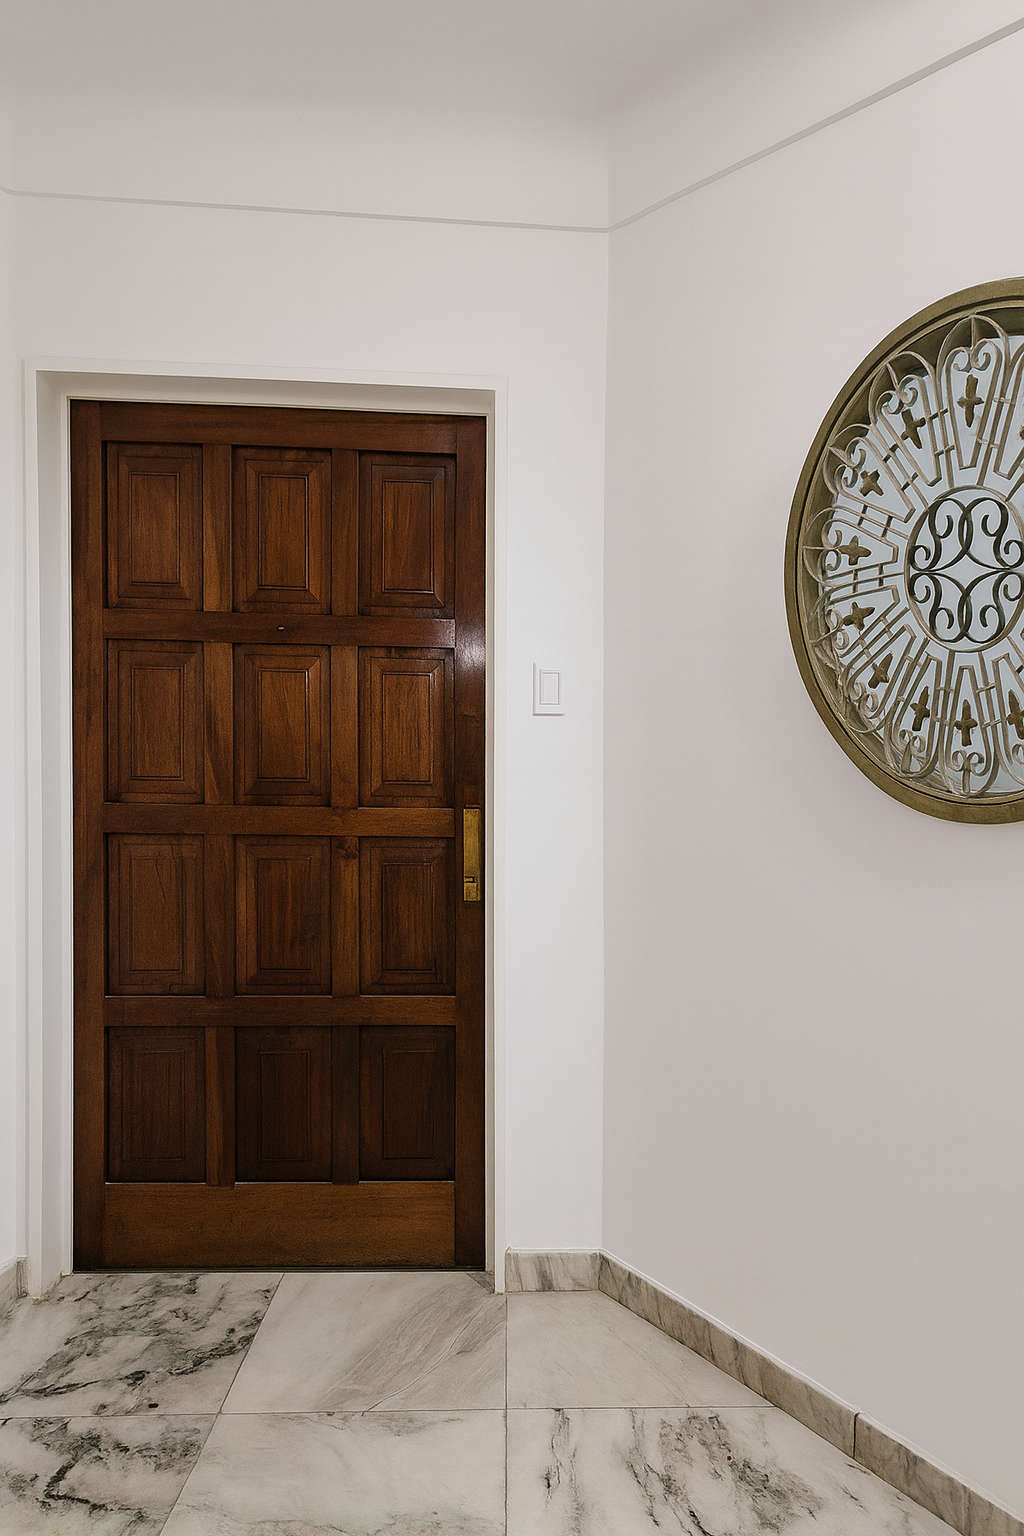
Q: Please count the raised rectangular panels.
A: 12